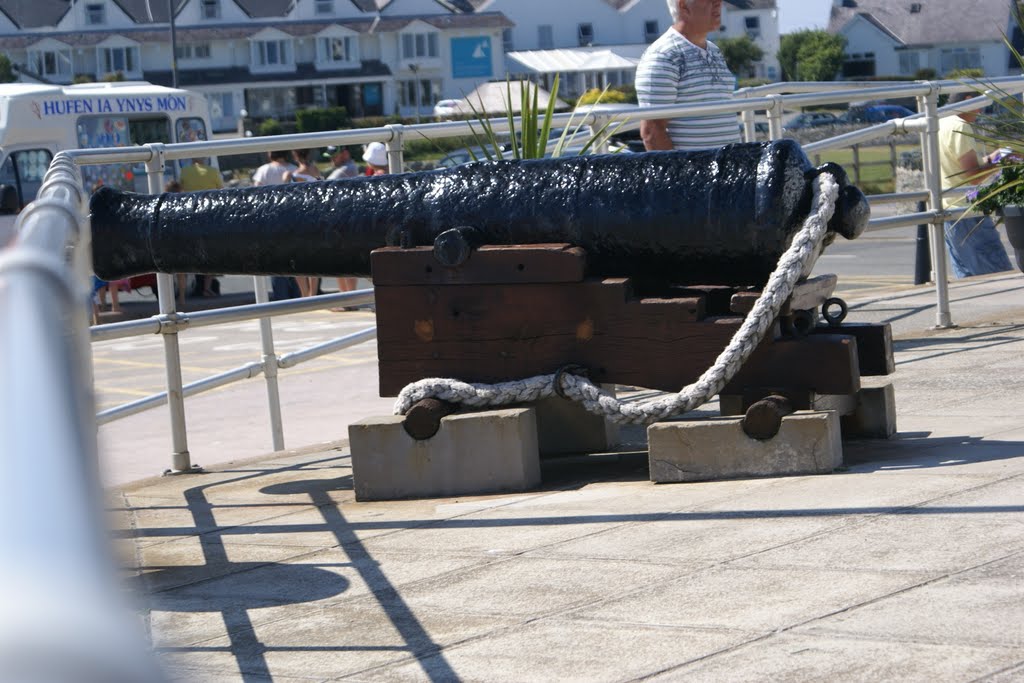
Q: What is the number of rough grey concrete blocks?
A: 4